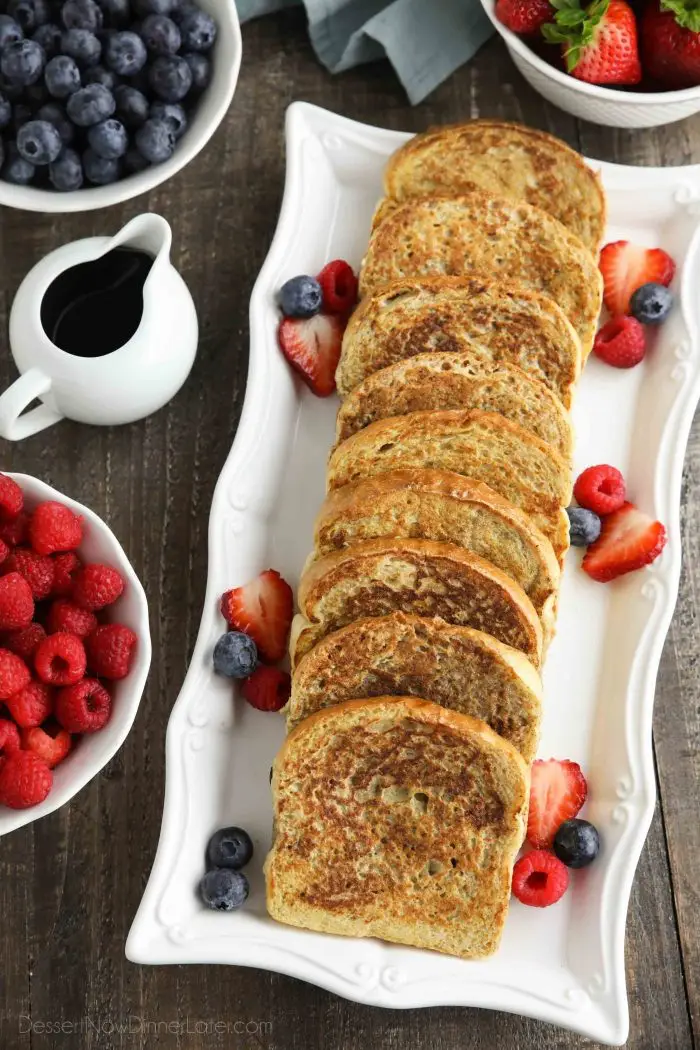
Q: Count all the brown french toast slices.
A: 9